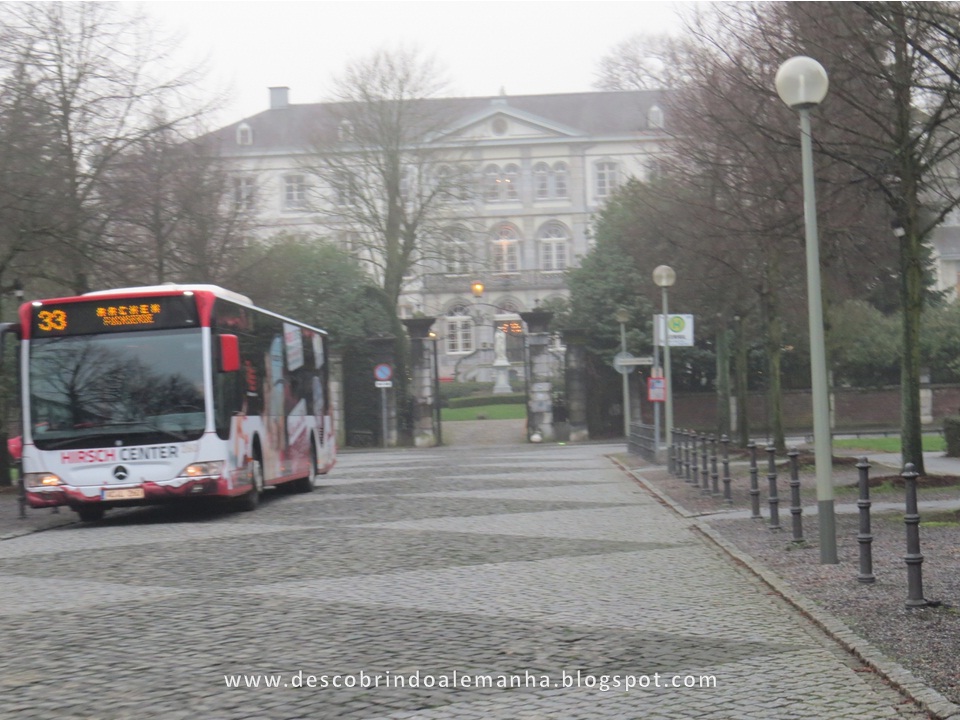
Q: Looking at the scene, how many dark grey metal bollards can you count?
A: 12